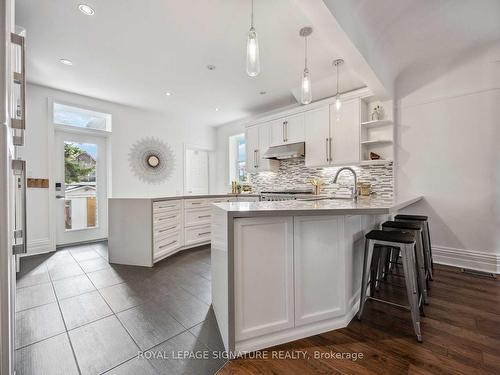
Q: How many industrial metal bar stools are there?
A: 3